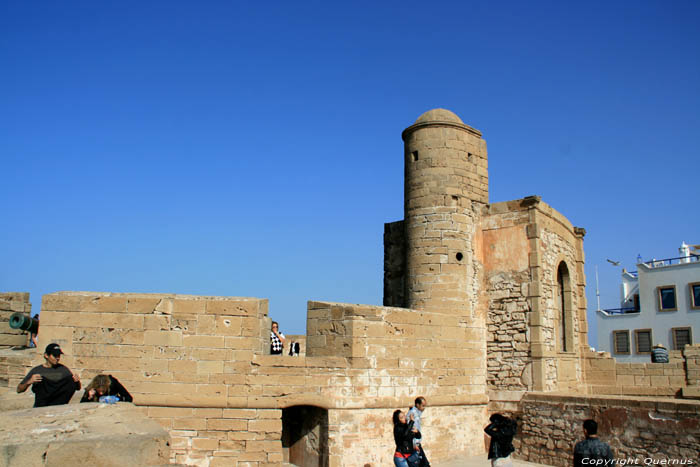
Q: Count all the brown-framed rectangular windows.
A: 5